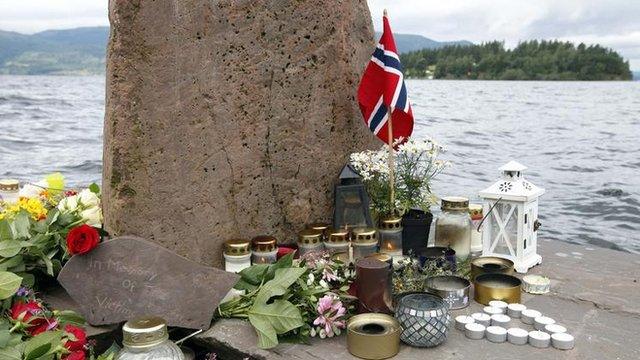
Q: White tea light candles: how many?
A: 14